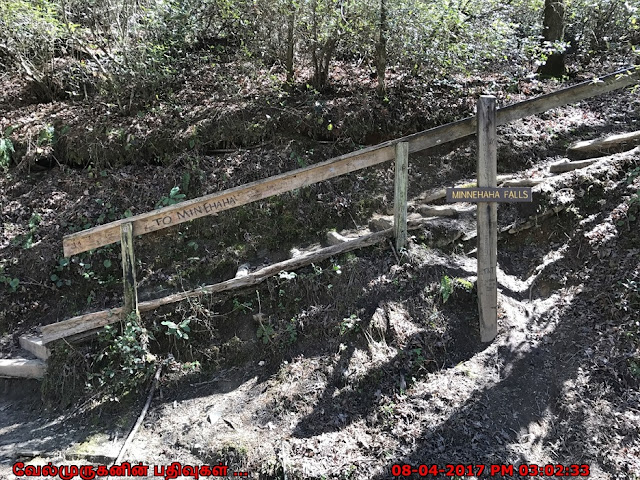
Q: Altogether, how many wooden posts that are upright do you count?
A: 3